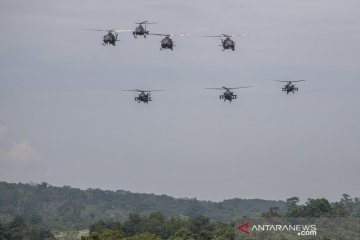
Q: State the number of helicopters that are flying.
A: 7